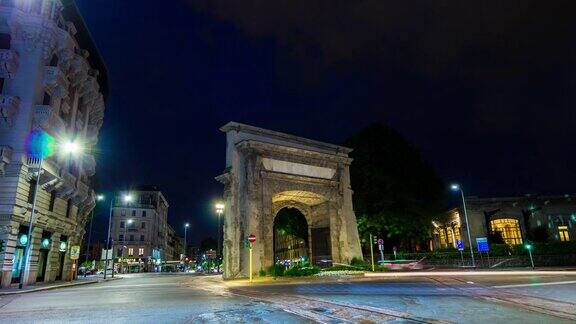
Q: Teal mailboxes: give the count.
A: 0